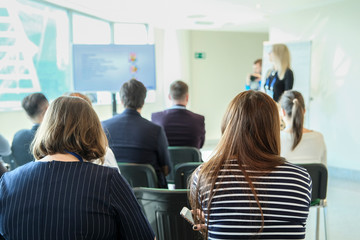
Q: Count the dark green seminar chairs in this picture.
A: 5